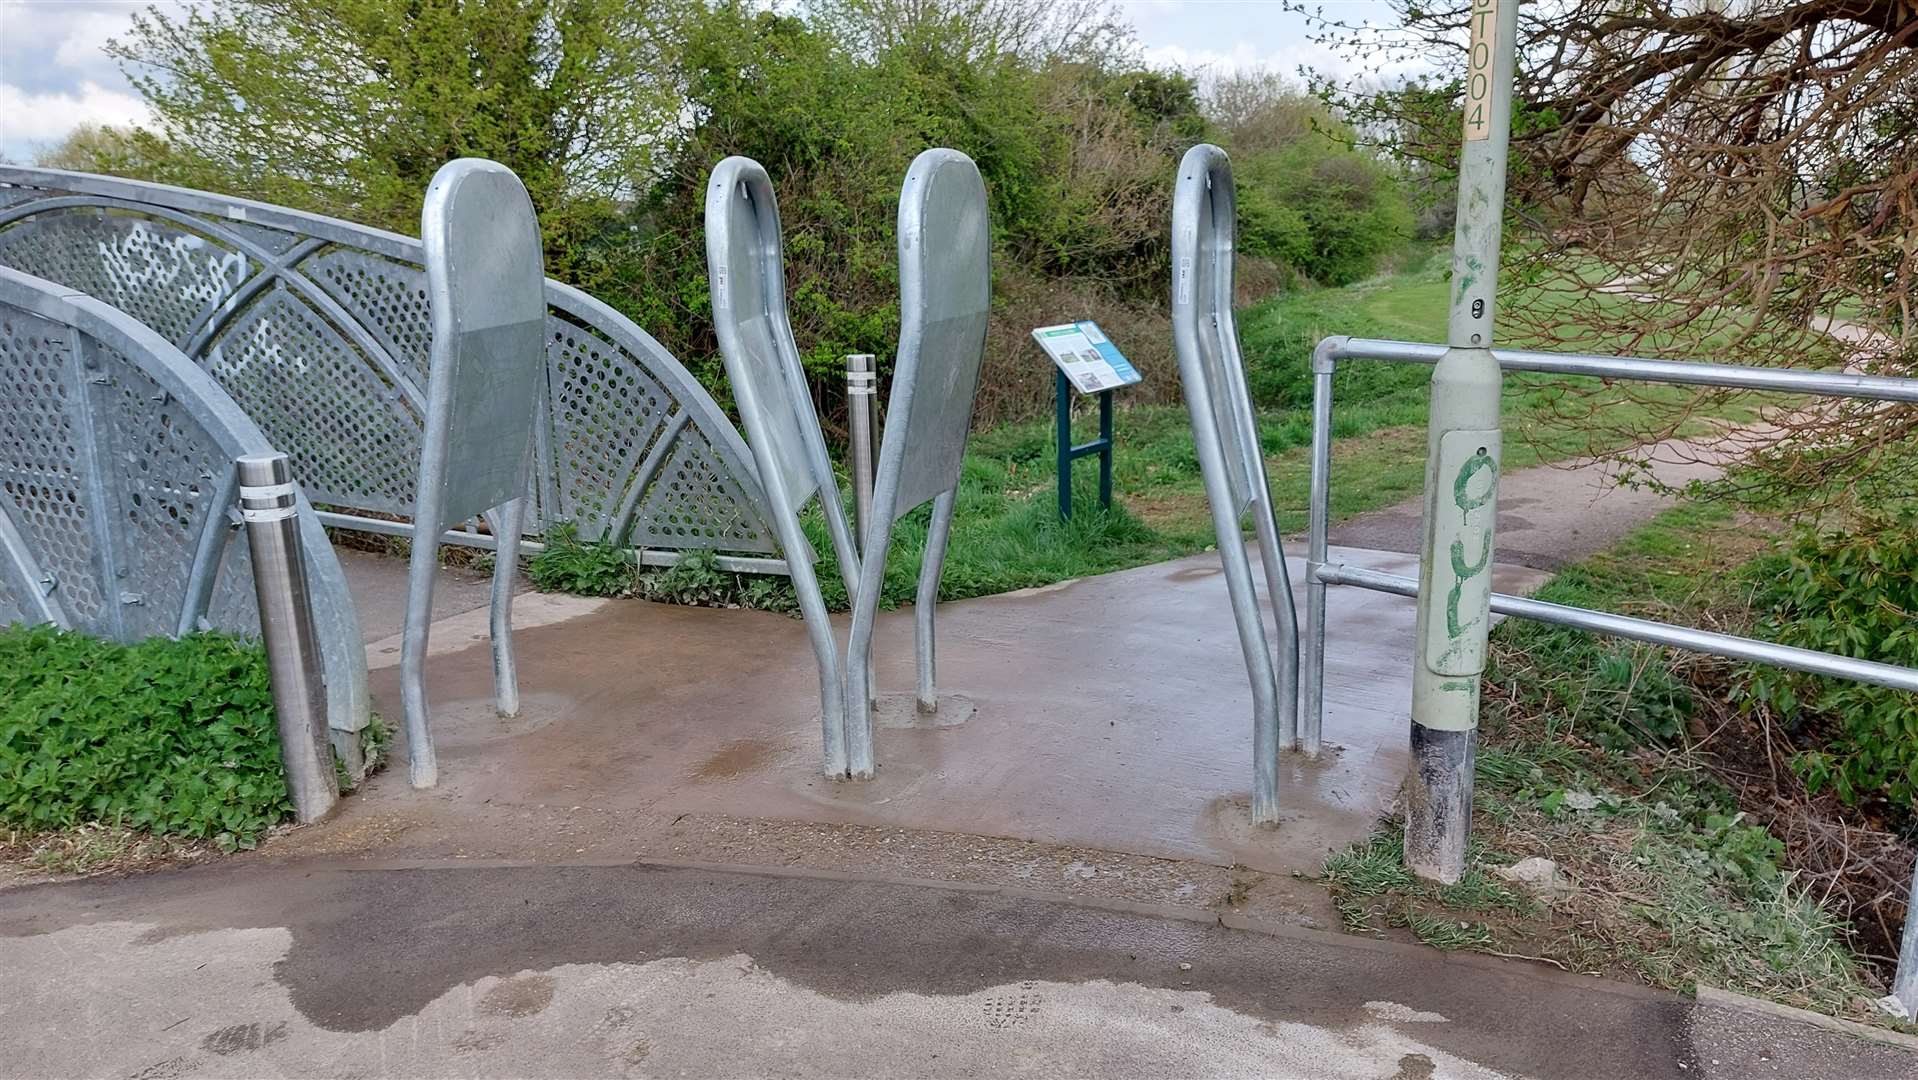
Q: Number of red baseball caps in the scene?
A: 0